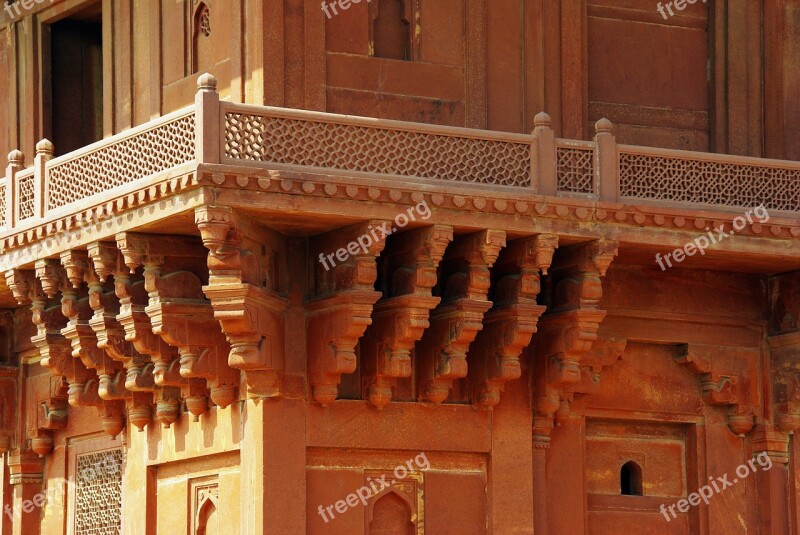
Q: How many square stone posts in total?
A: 5